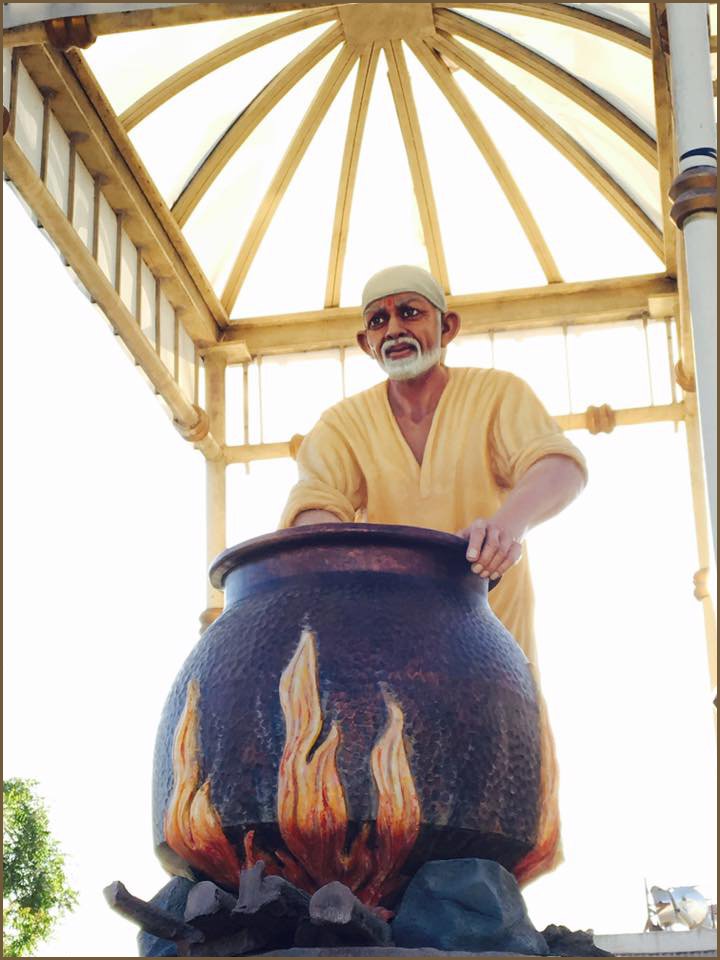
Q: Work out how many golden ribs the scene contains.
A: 9